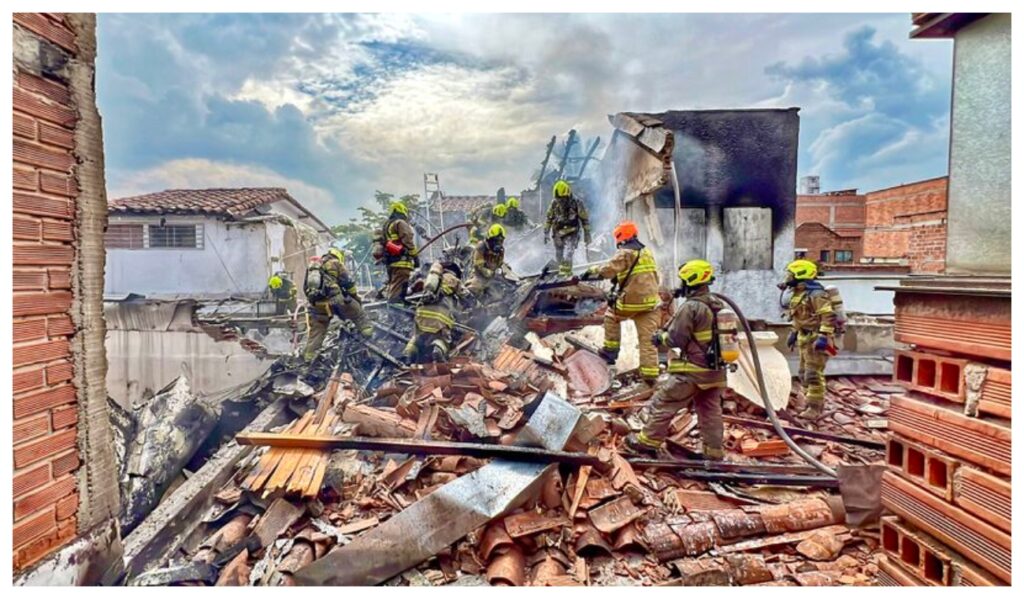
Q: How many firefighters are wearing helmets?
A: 10